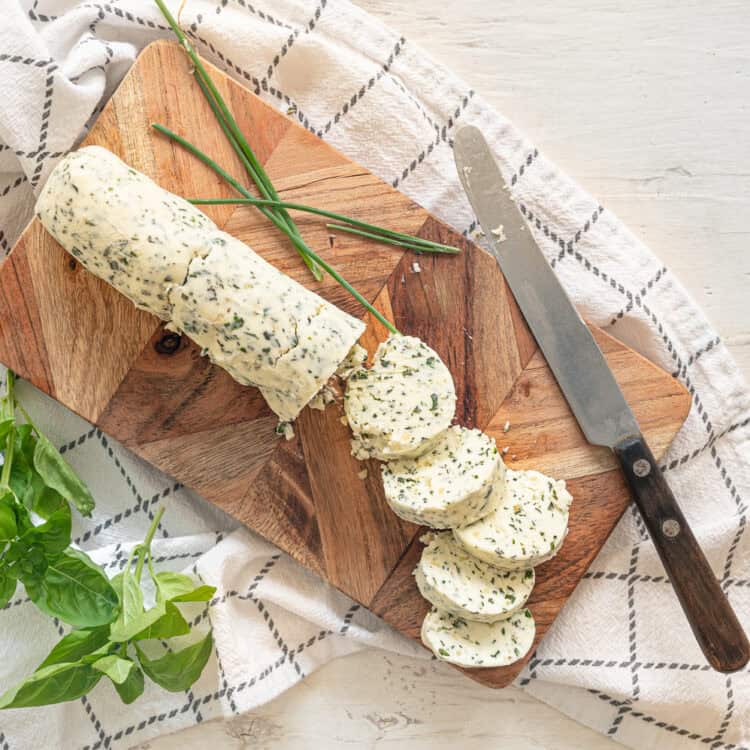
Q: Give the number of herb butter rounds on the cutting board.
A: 5